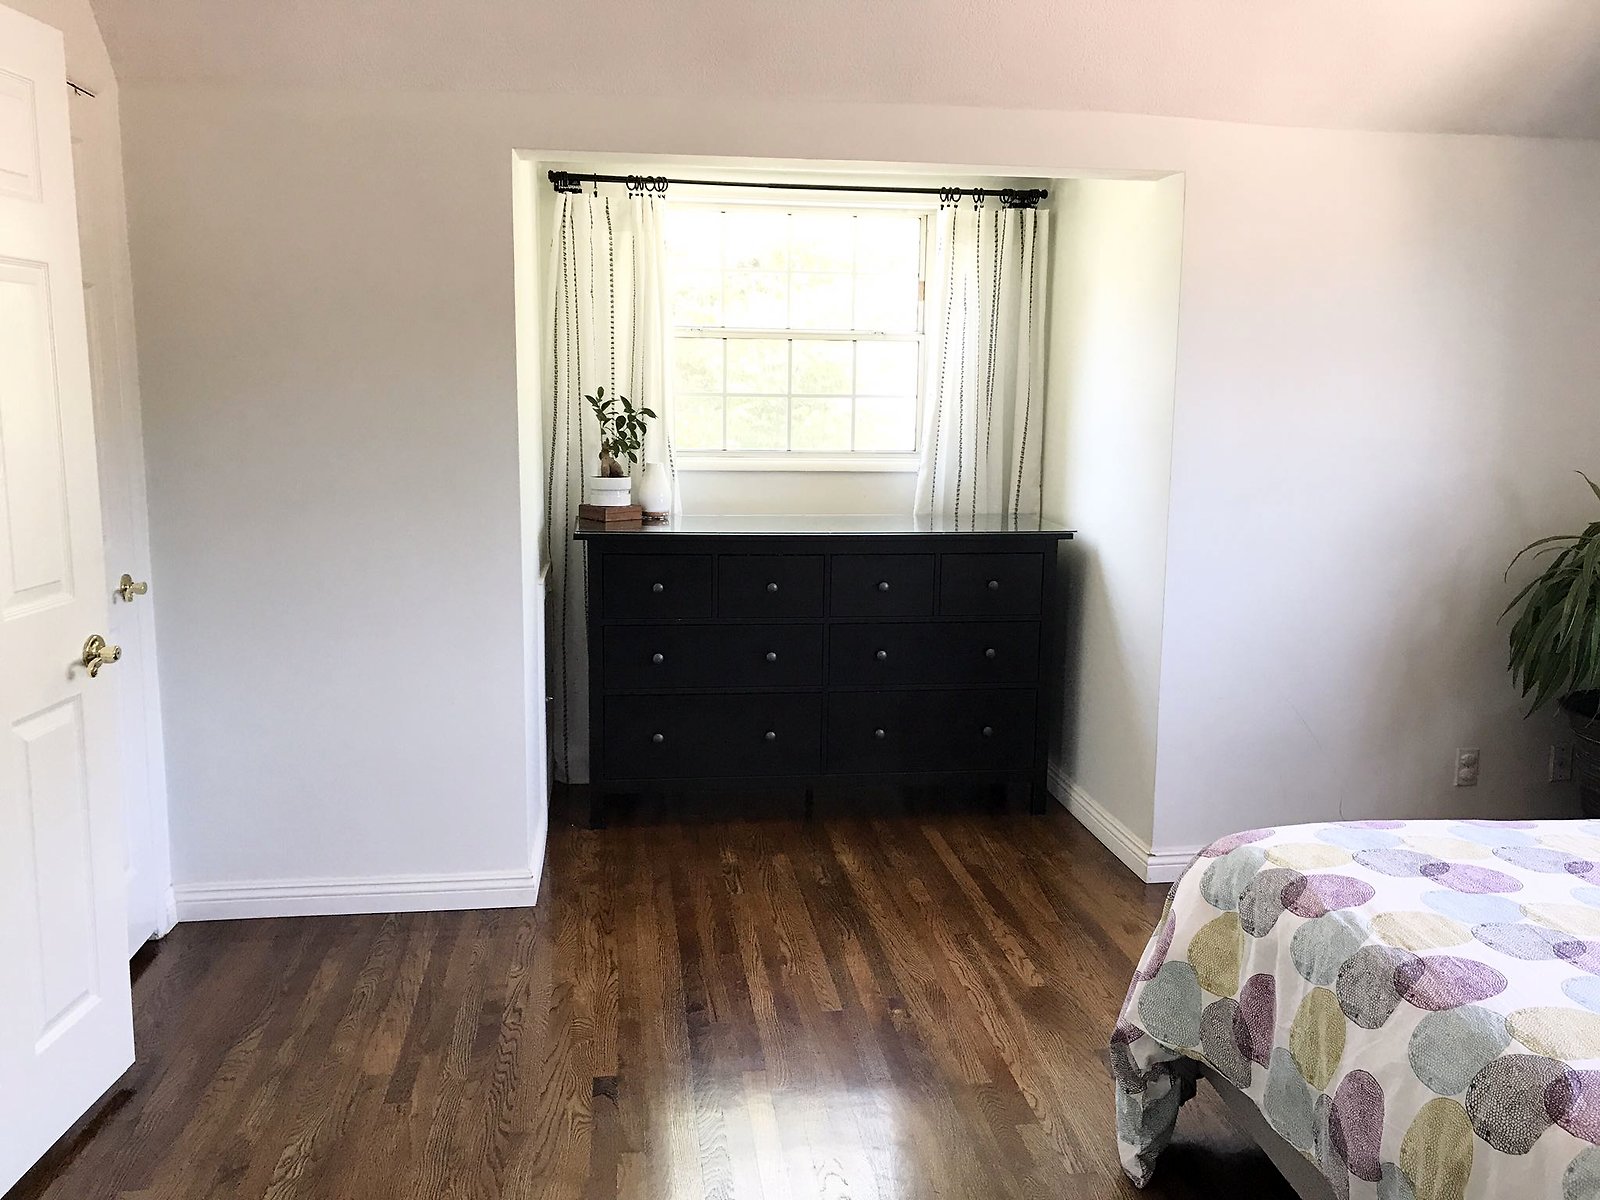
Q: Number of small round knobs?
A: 12